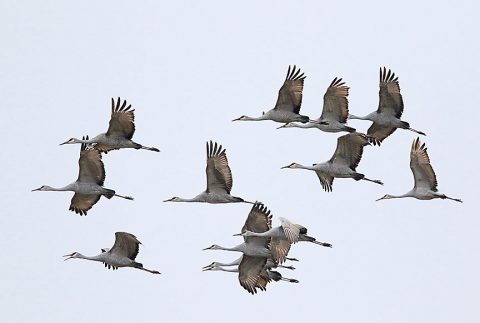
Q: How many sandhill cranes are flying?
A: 13